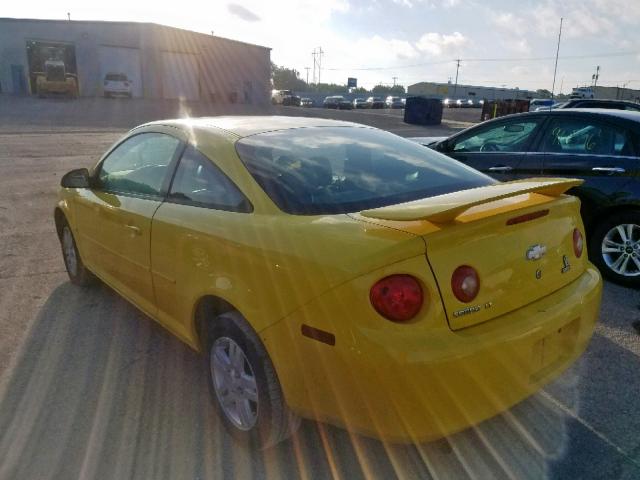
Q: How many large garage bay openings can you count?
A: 3